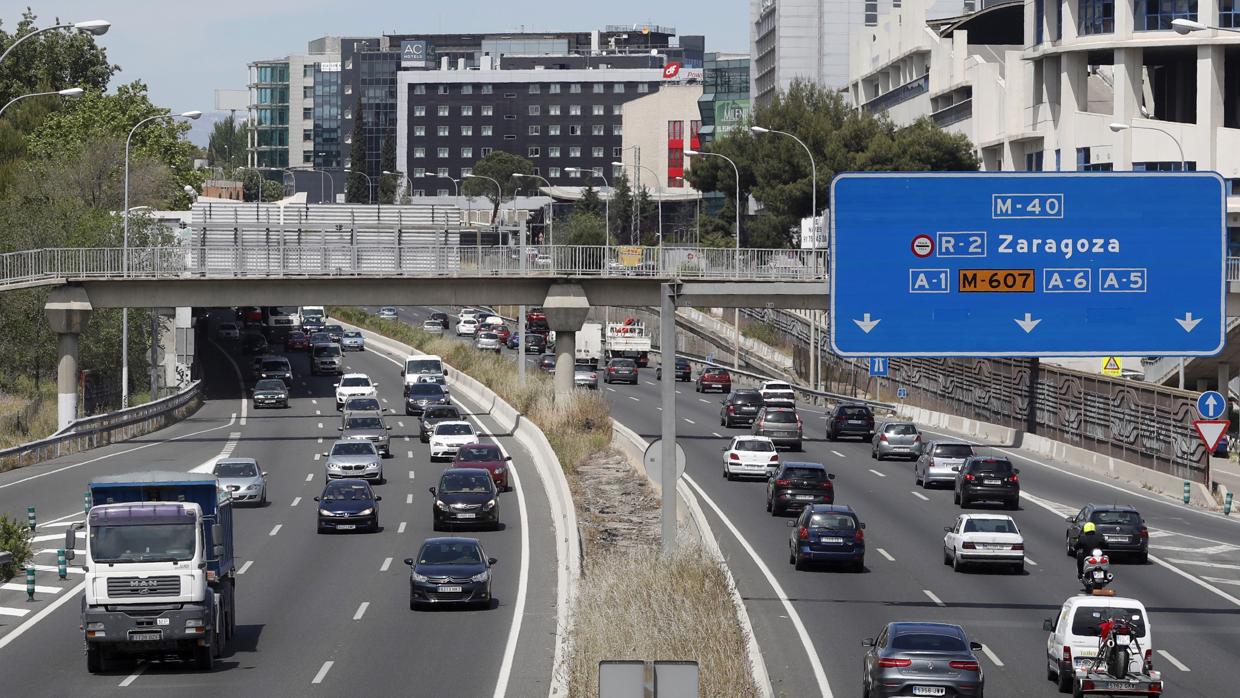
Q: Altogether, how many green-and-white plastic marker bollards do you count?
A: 6